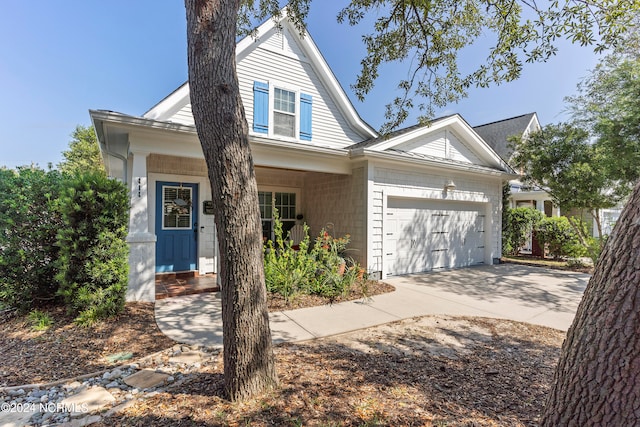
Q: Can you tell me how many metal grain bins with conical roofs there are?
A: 0